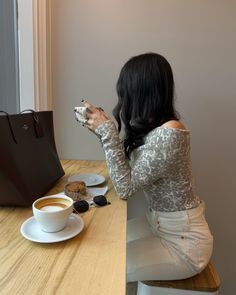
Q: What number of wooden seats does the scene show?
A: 1